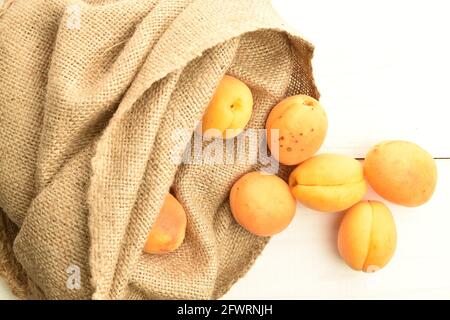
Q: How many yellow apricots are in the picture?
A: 7